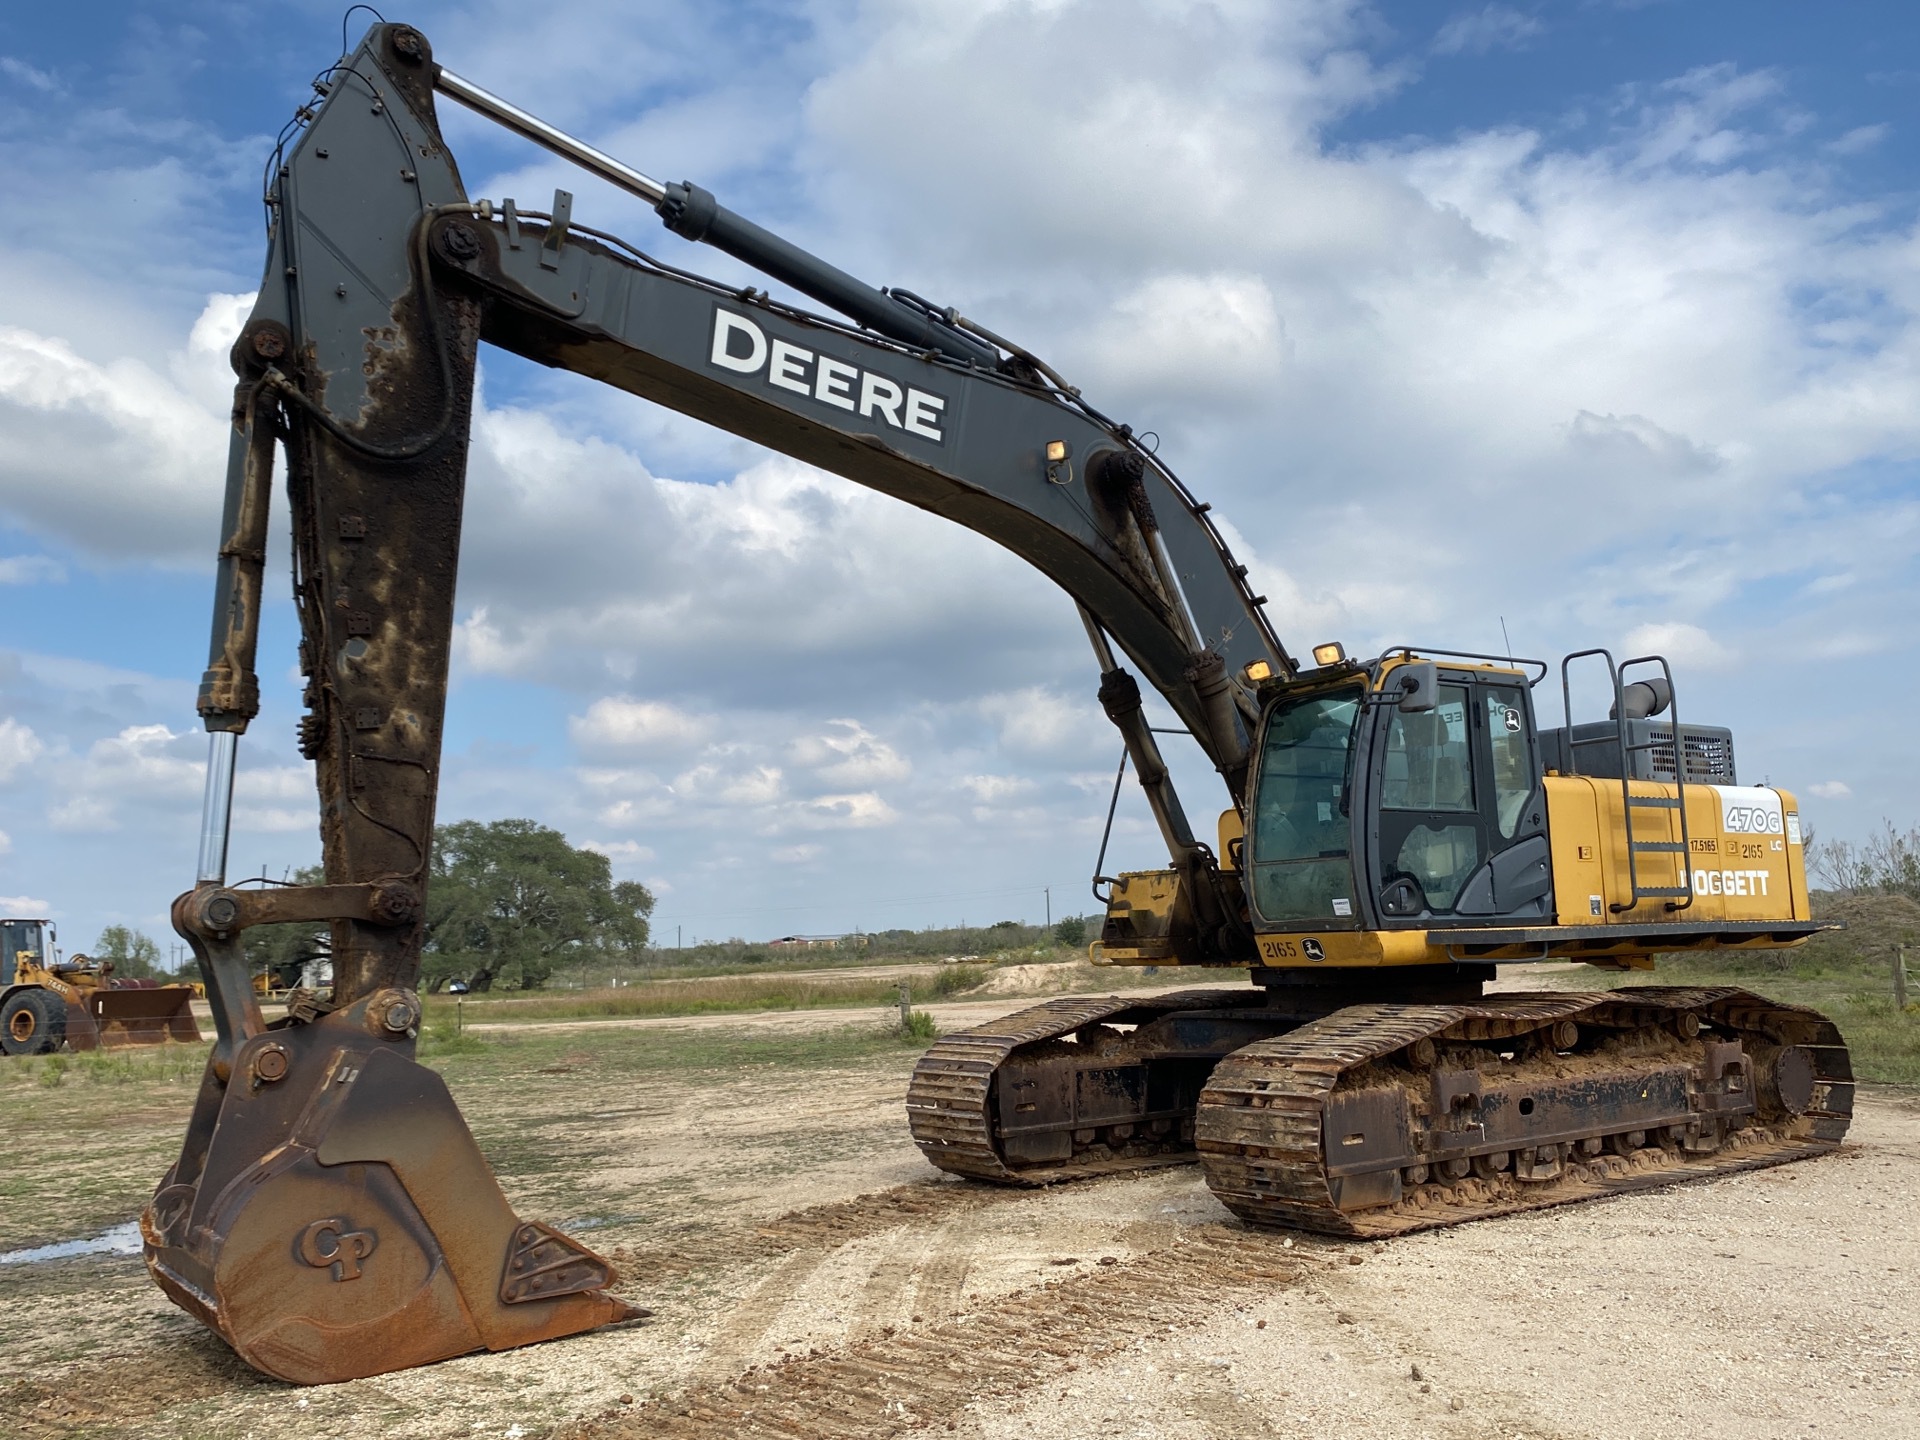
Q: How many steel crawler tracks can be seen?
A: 2